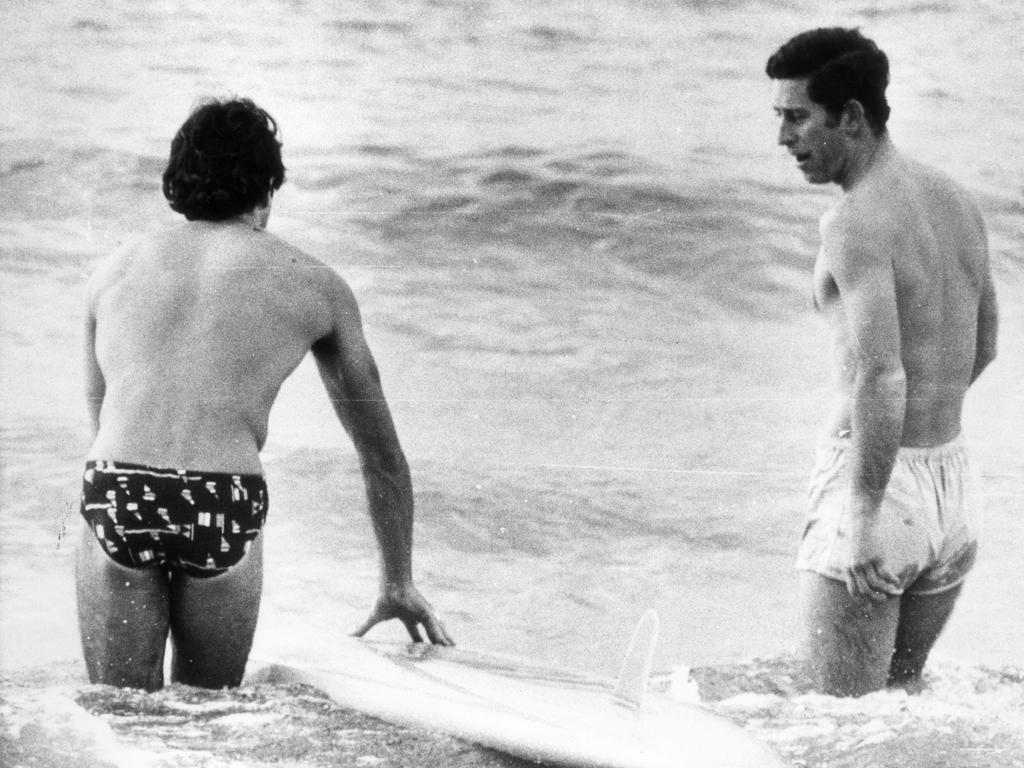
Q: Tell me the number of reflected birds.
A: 0